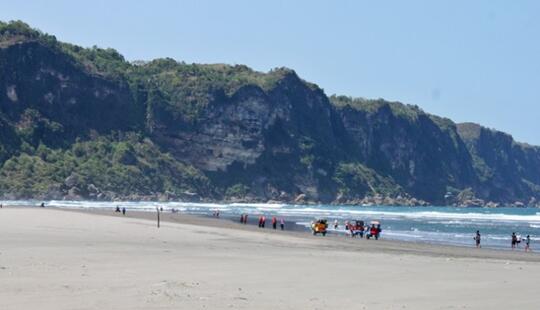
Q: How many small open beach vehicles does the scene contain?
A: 3